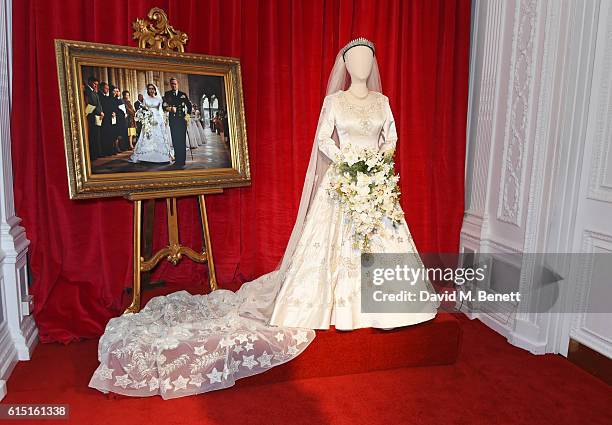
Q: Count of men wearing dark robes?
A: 3